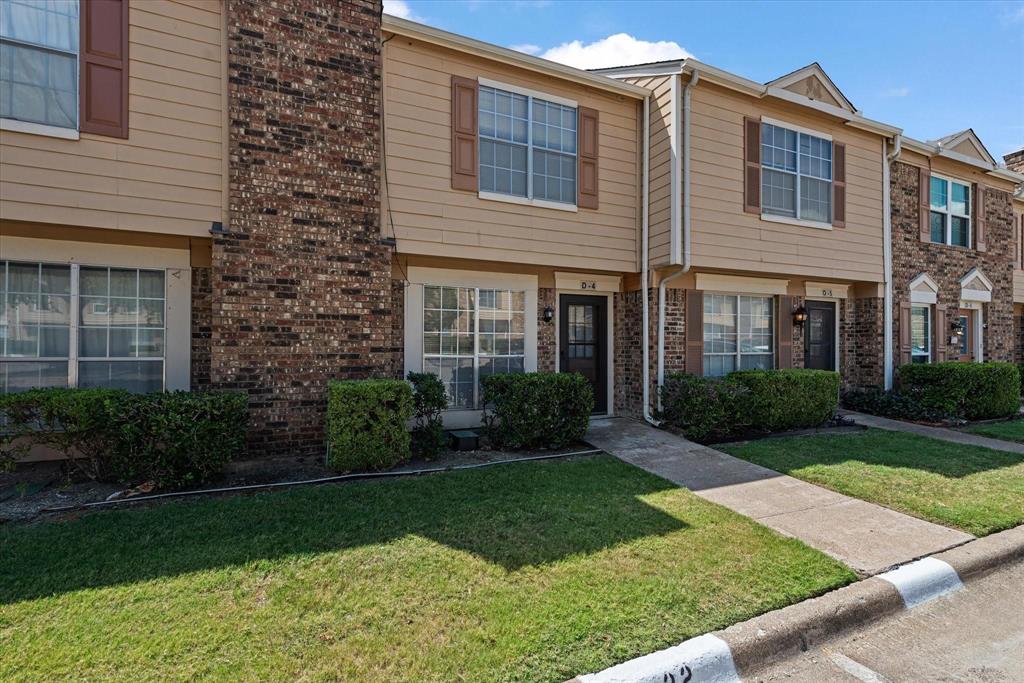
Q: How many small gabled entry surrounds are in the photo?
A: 2